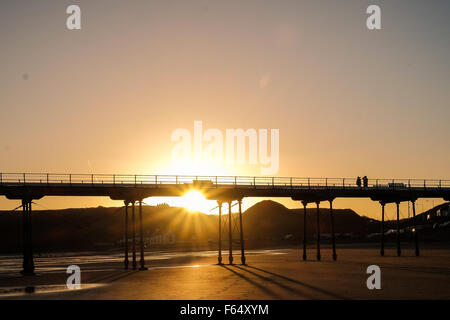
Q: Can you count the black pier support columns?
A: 15